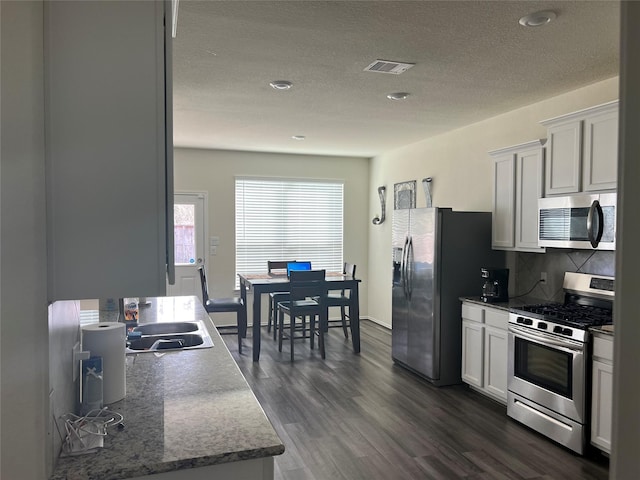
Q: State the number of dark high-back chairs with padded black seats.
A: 4